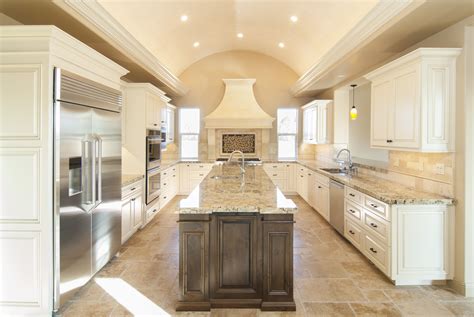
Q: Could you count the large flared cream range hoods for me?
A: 1